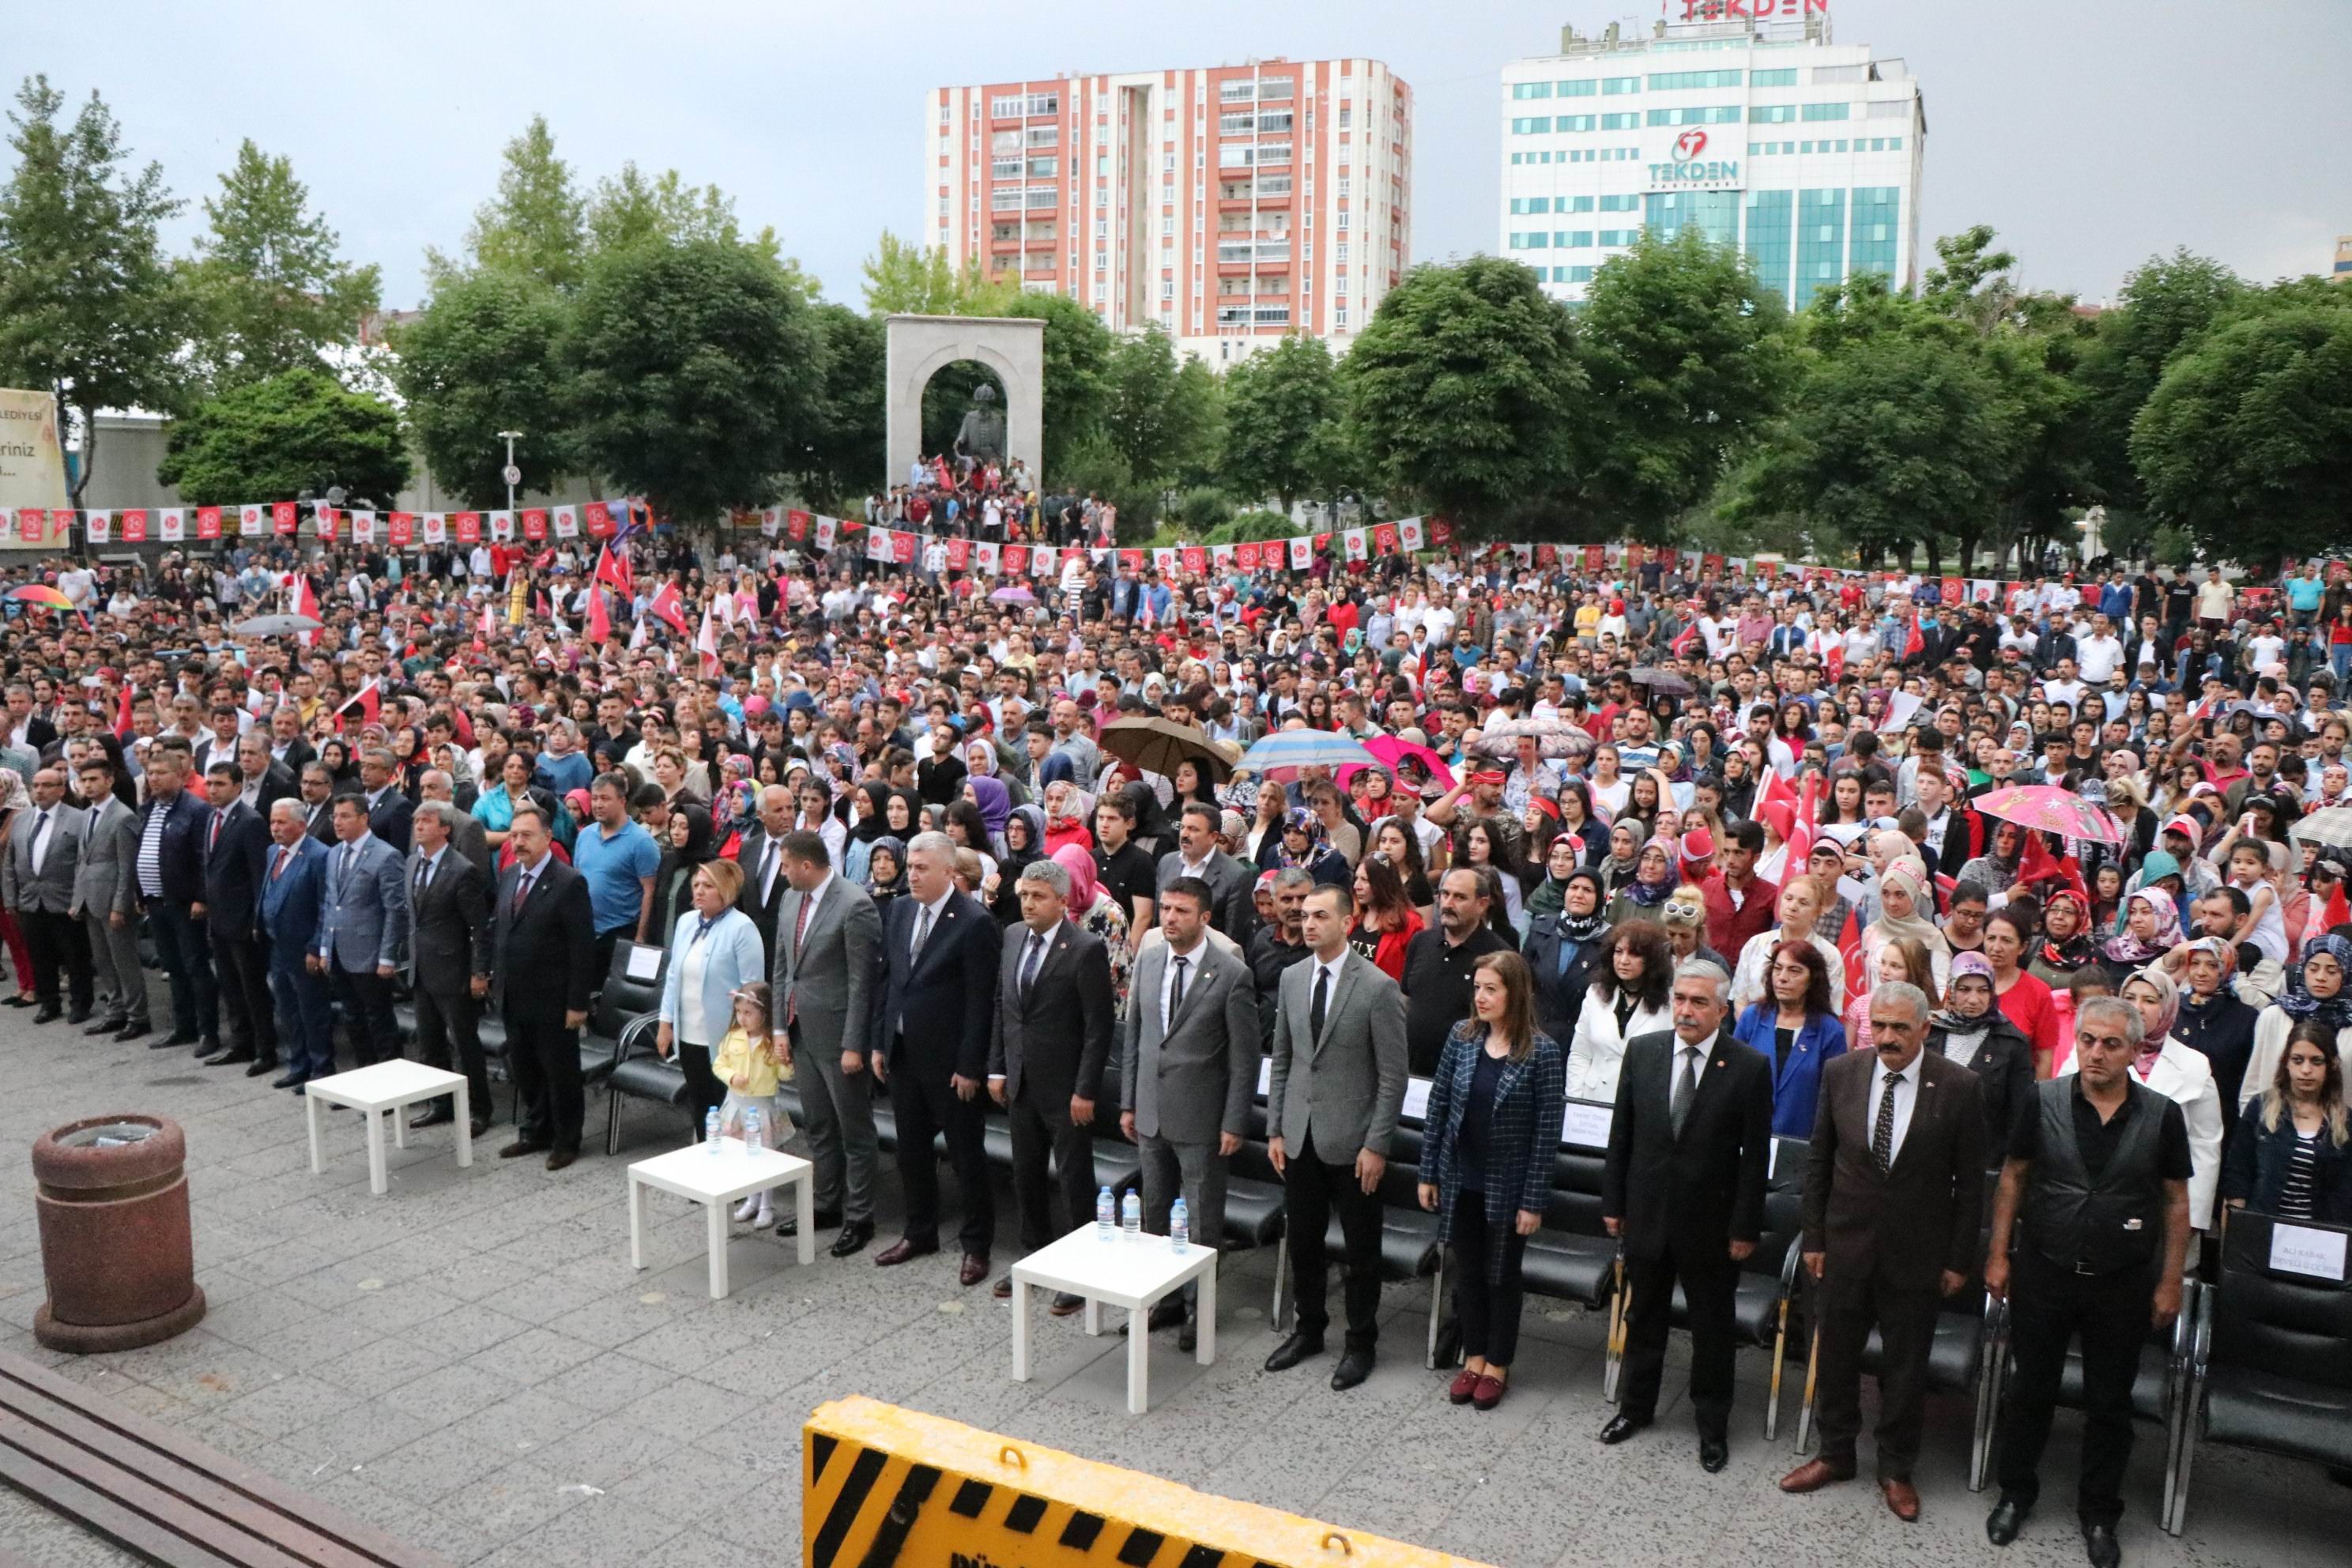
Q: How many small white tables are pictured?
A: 3